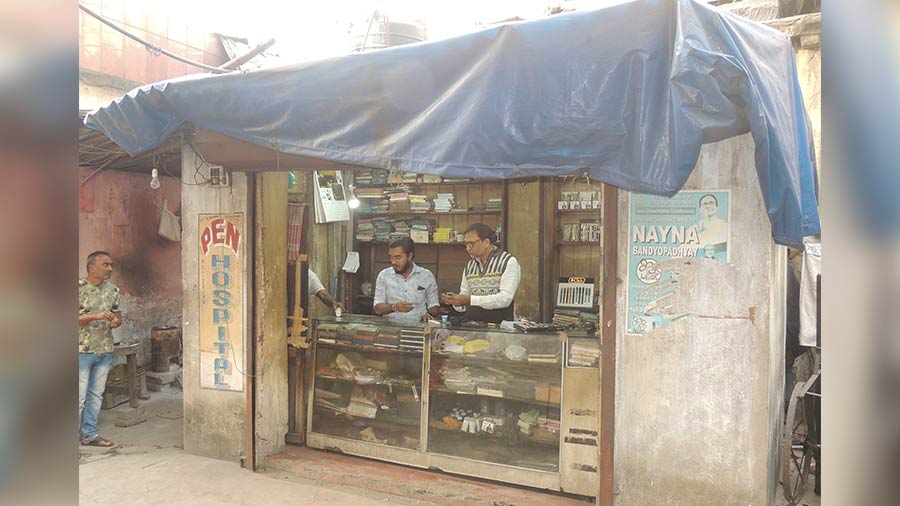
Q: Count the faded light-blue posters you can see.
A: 1